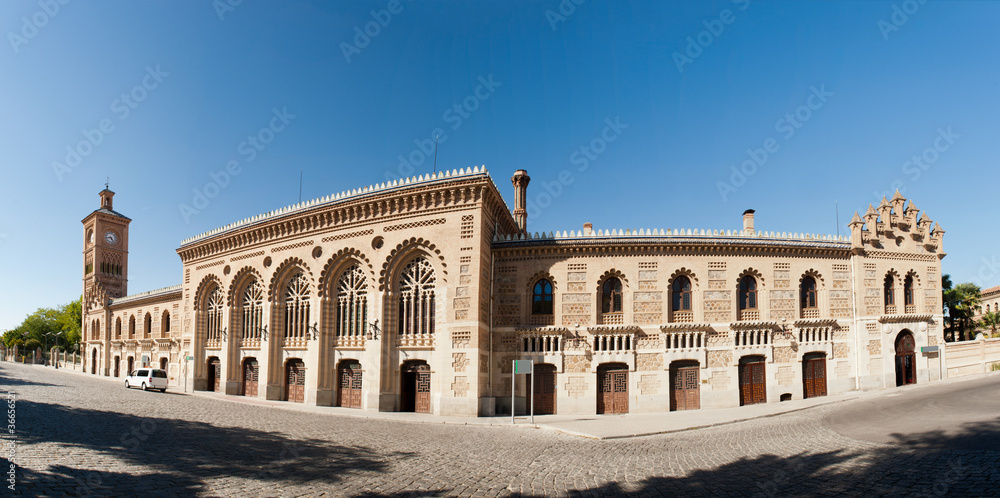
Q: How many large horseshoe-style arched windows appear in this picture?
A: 5